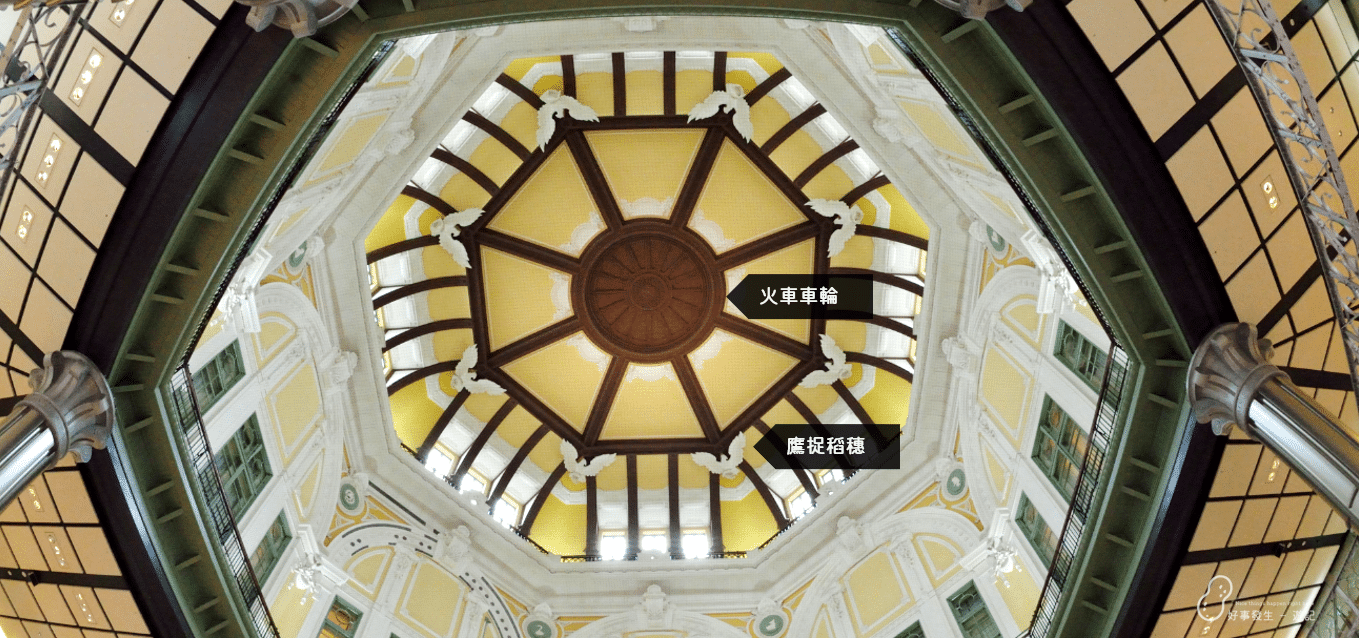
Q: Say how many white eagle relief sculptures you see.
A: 8